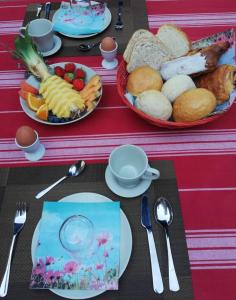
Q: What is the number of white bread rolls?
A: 2